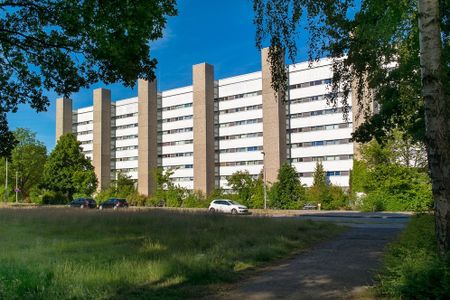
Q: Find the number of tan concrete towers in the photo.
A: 6